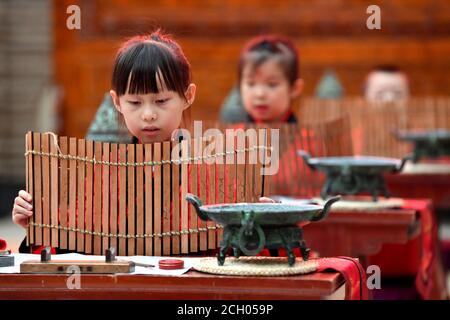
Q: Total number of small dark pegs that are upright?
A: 2